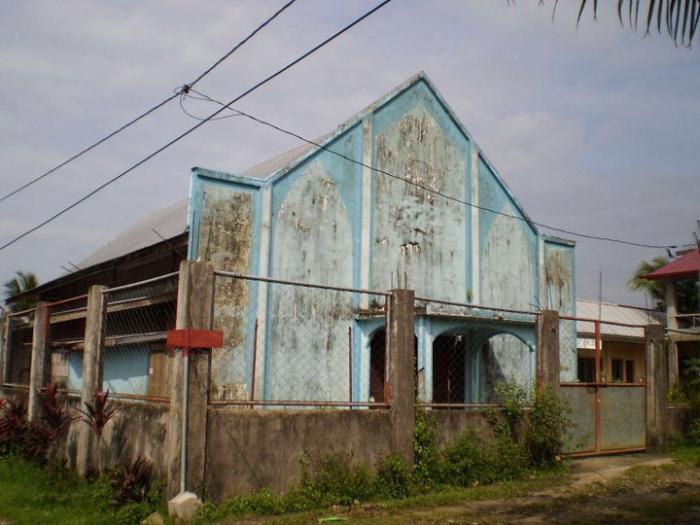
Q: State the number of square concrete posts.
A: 7